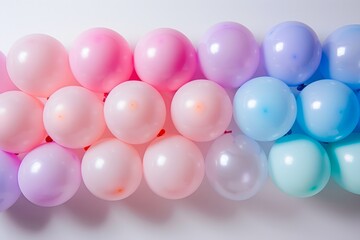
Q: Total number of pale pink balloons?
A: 7